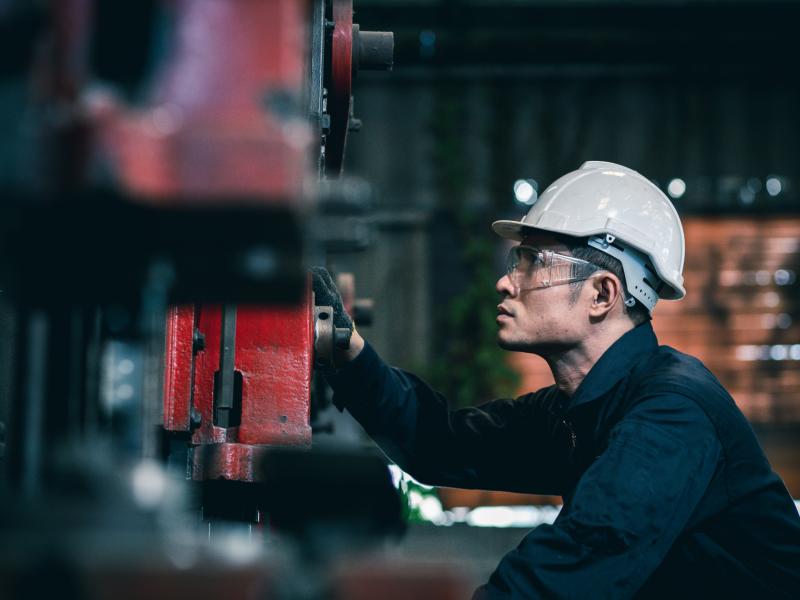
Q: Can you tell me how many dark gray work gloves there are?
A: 1